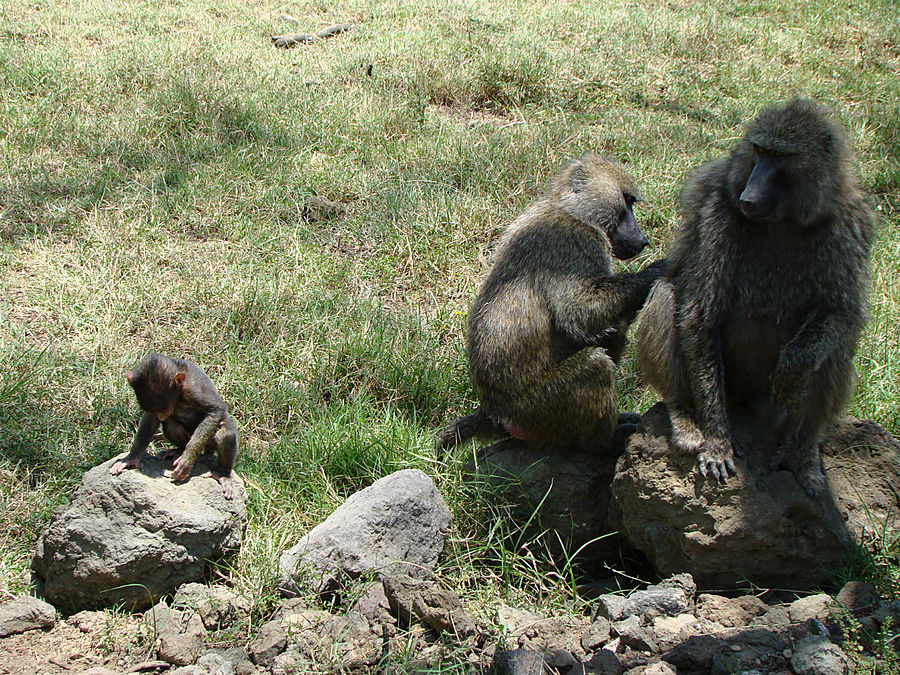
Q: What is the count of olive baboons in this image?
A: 3